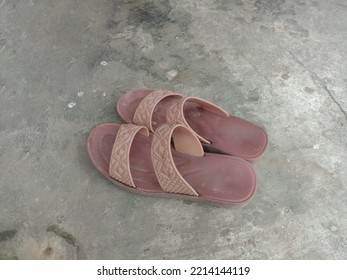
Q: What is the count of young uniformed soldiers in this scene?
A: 0